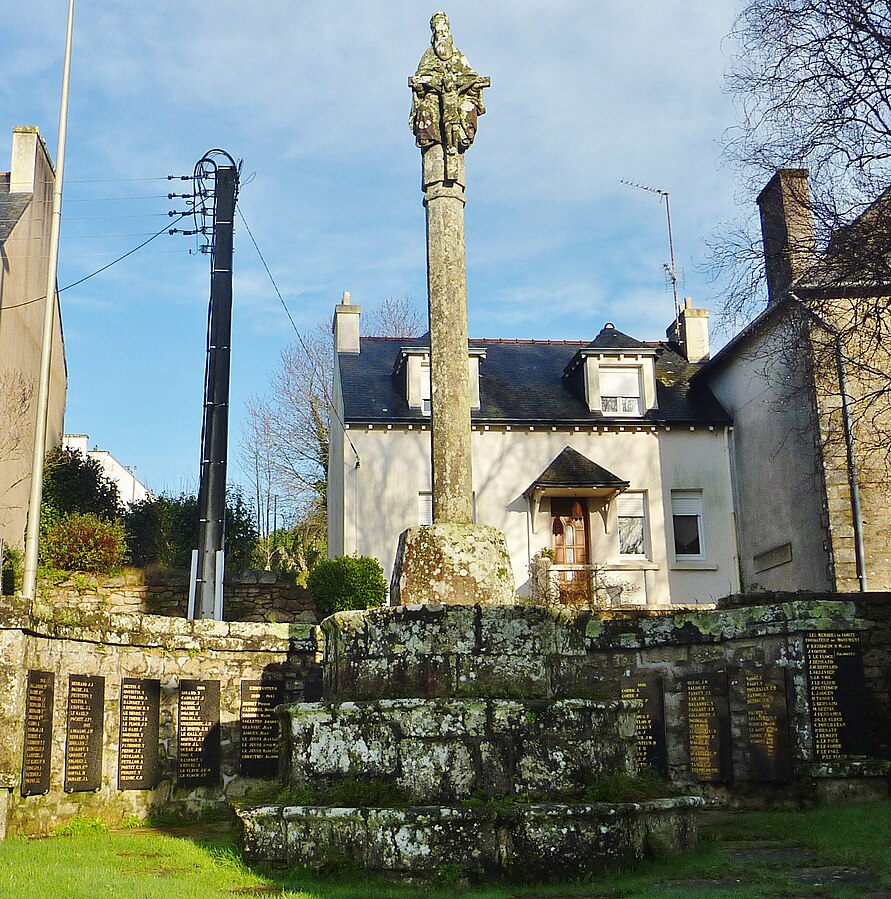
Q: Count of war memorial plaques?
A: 9